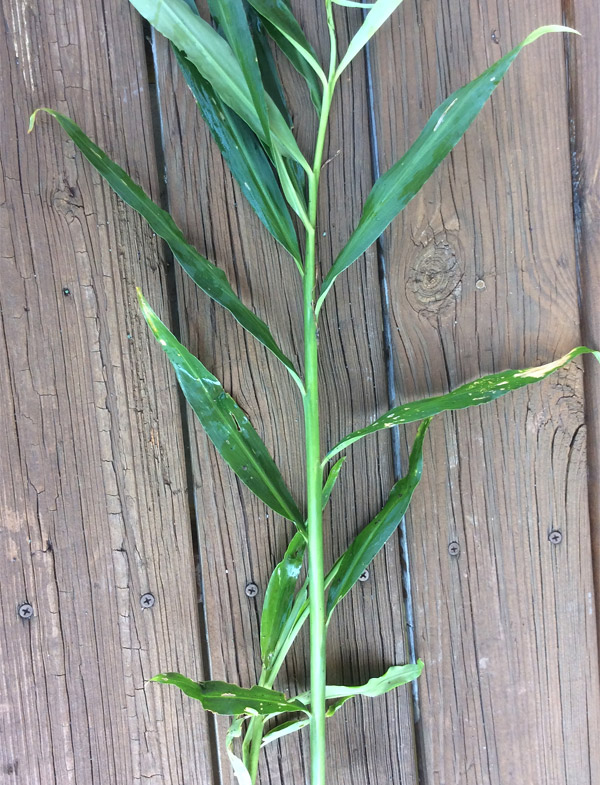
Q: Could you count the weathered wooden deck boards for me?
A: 4